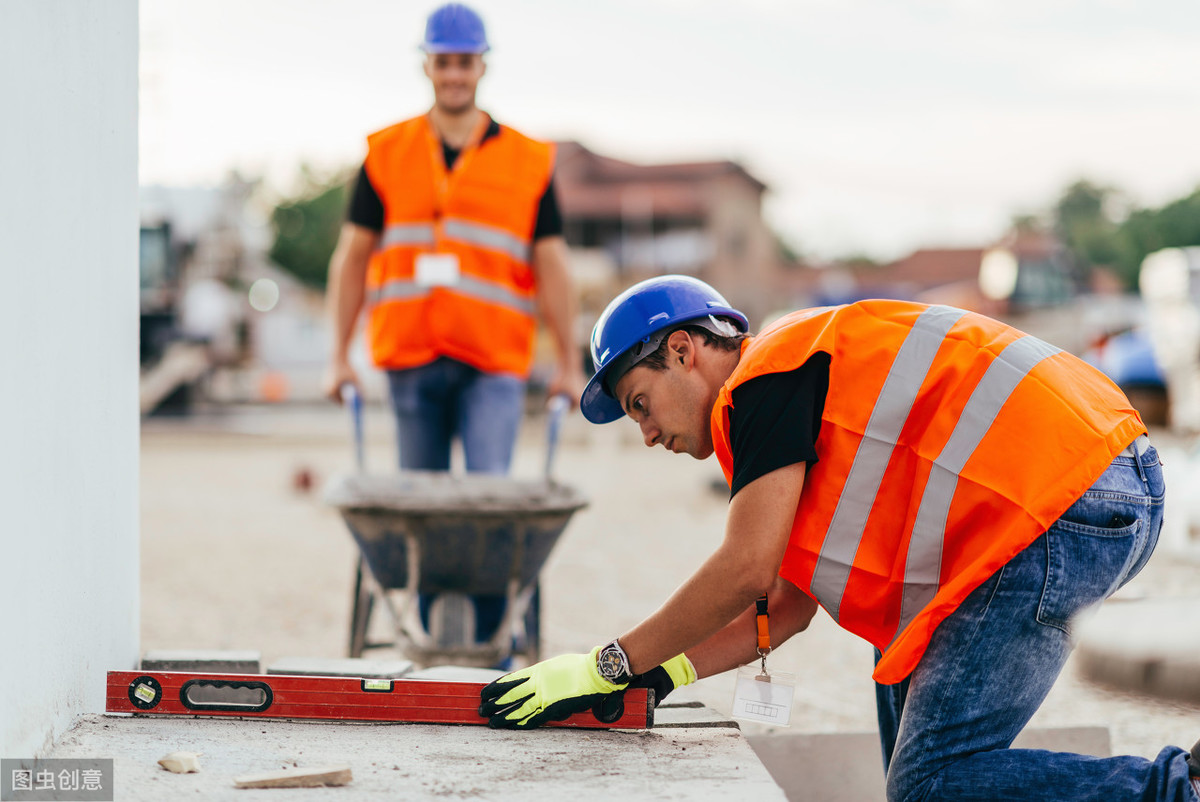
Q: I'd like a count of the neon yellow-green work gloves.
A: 2